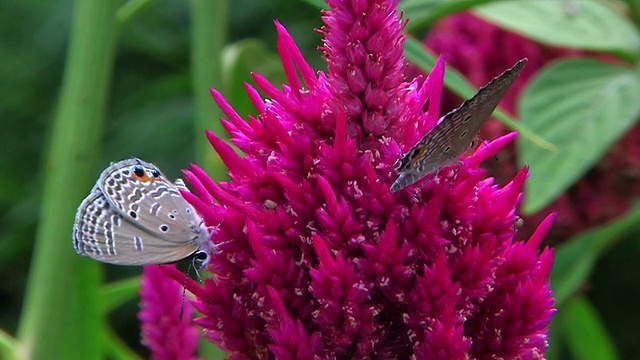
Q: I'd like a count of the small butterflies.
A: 2